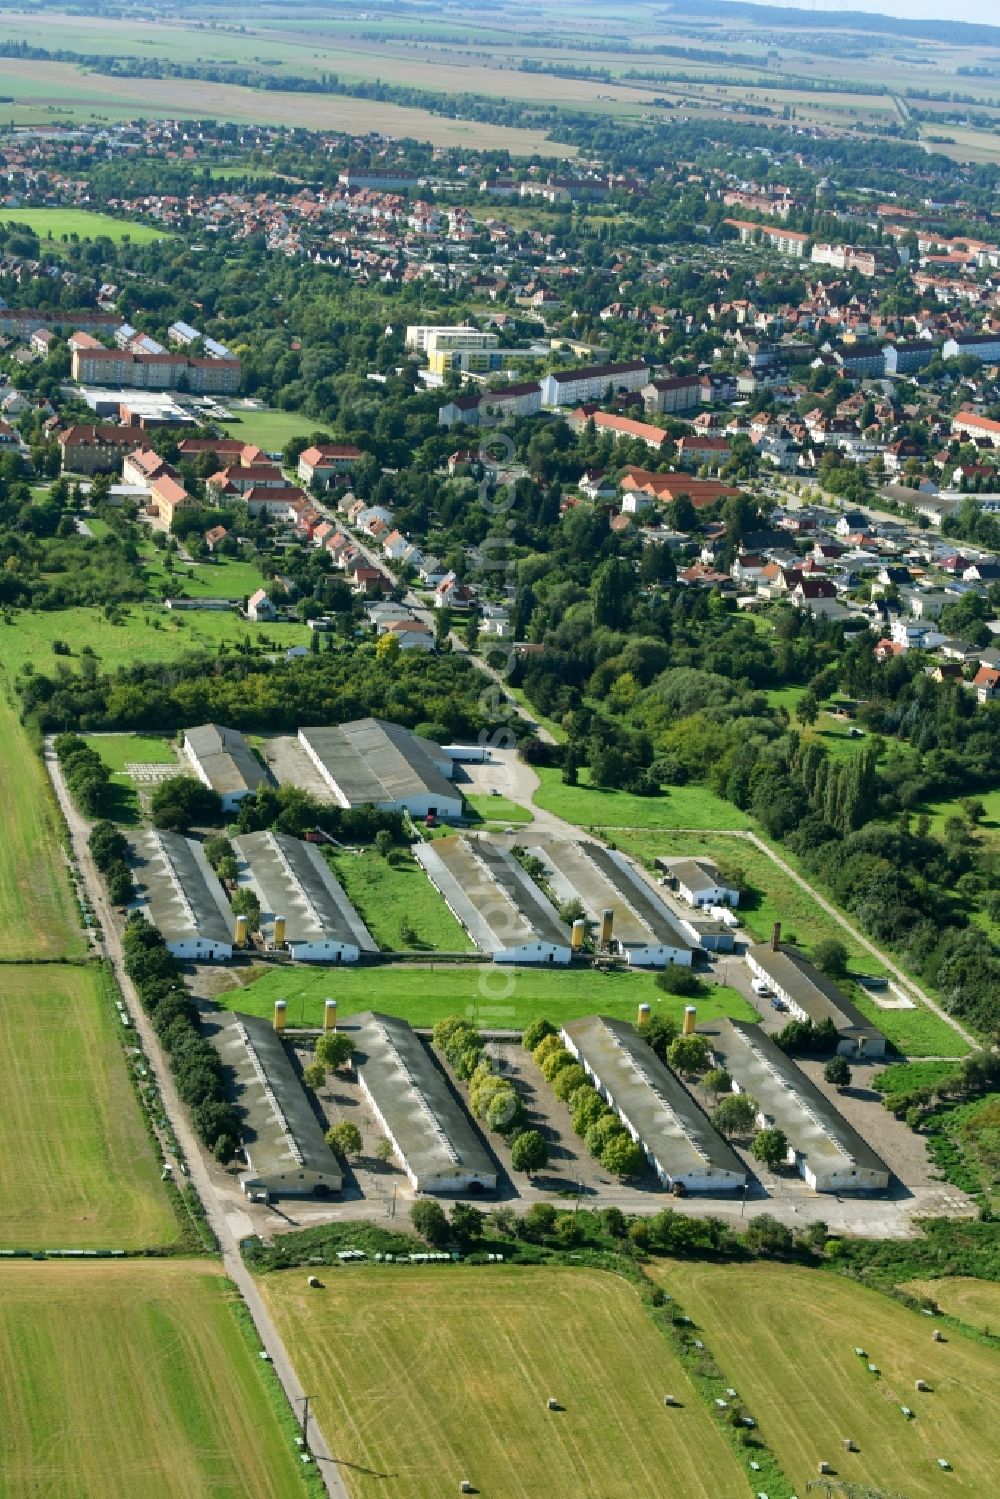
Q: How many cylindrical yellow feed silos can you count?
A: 8